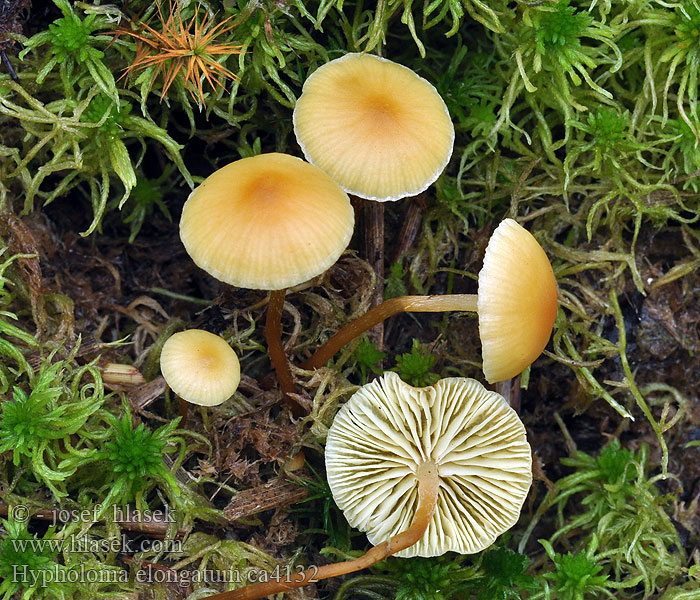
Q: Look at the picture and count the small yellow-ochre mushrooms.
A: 5